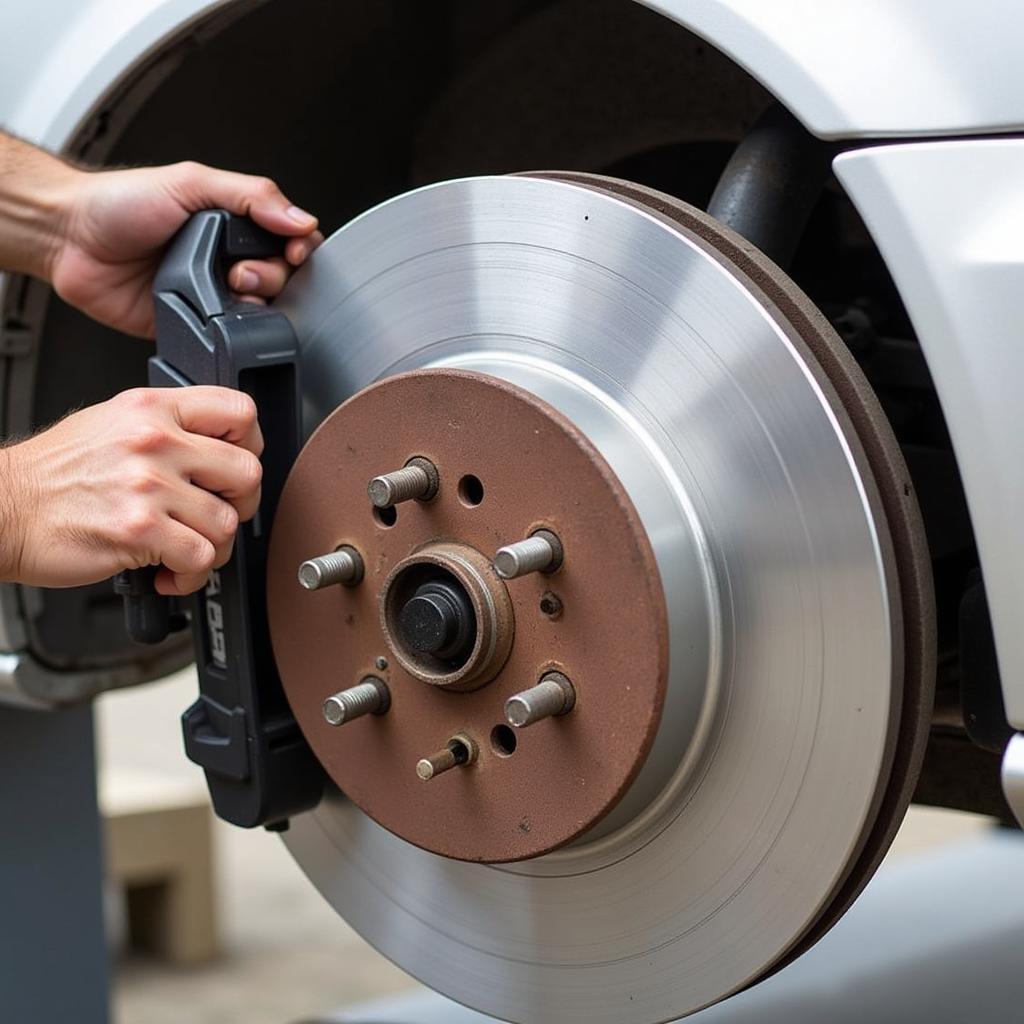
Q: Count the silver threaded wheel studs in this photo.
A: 5